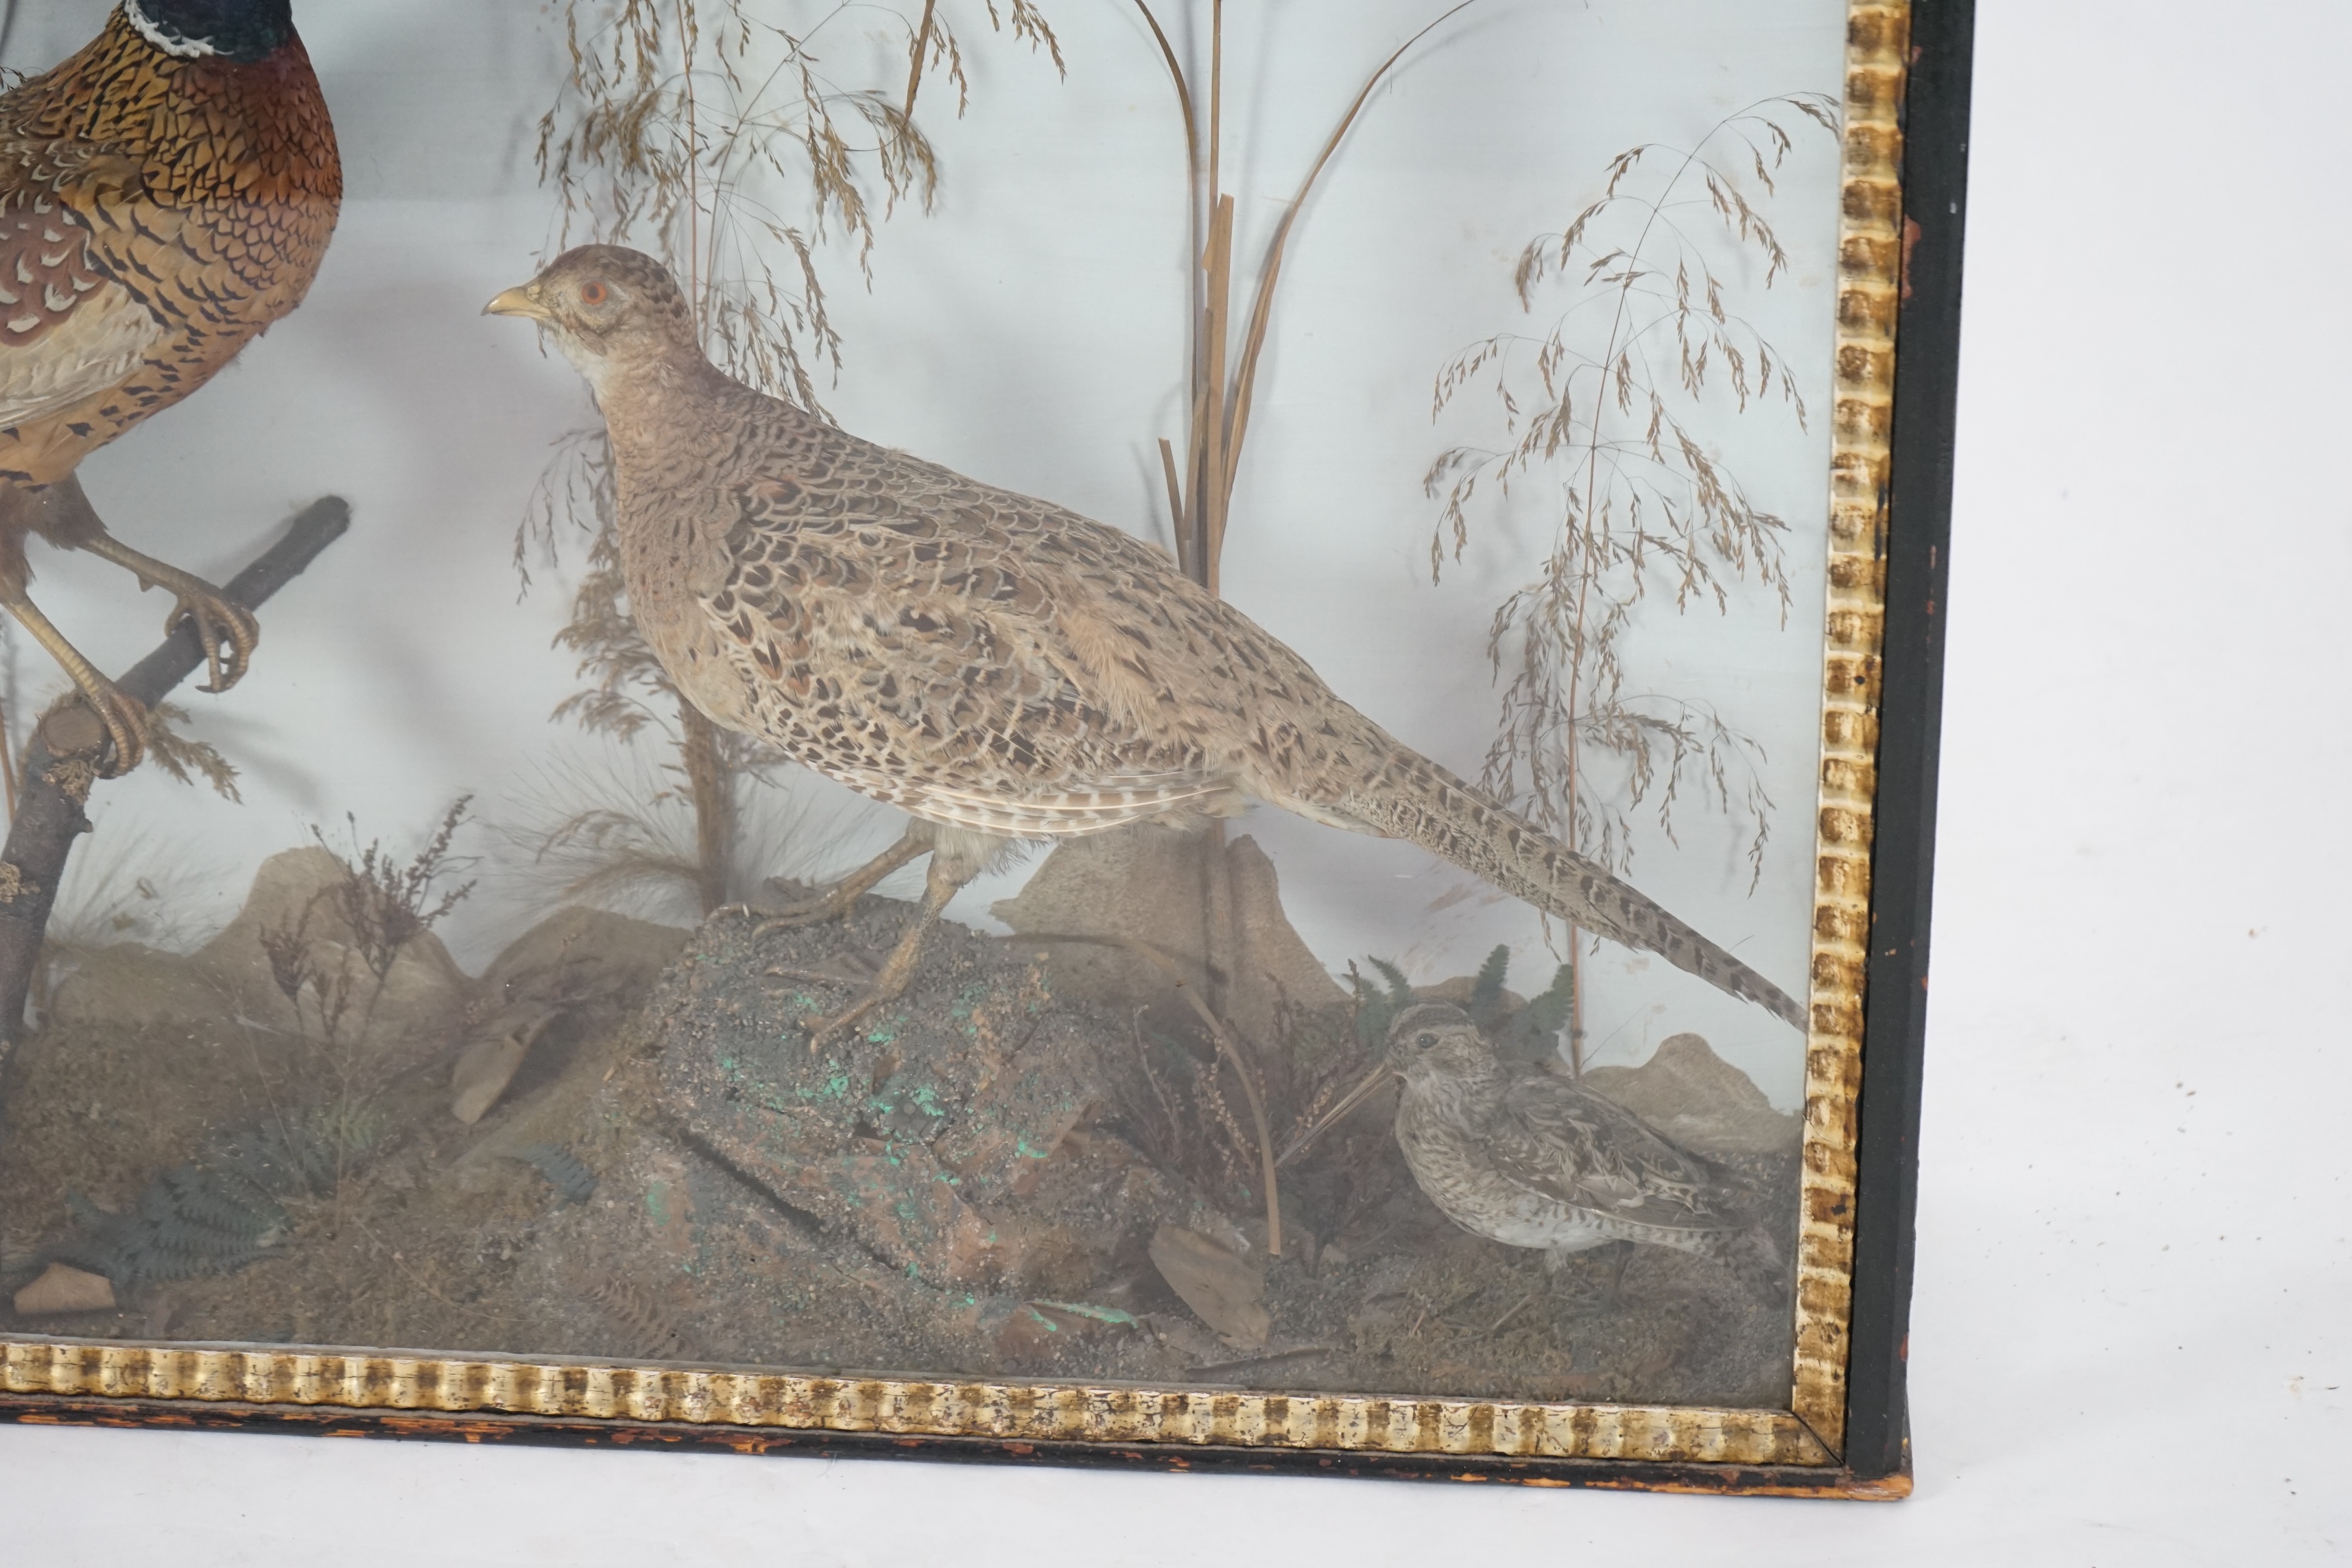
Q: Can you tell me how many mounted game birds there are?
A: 3